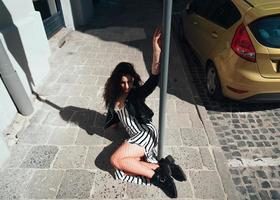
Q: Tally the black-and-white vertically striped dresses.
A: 1